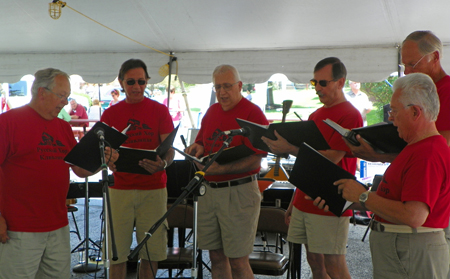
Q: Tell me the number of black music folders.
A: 6